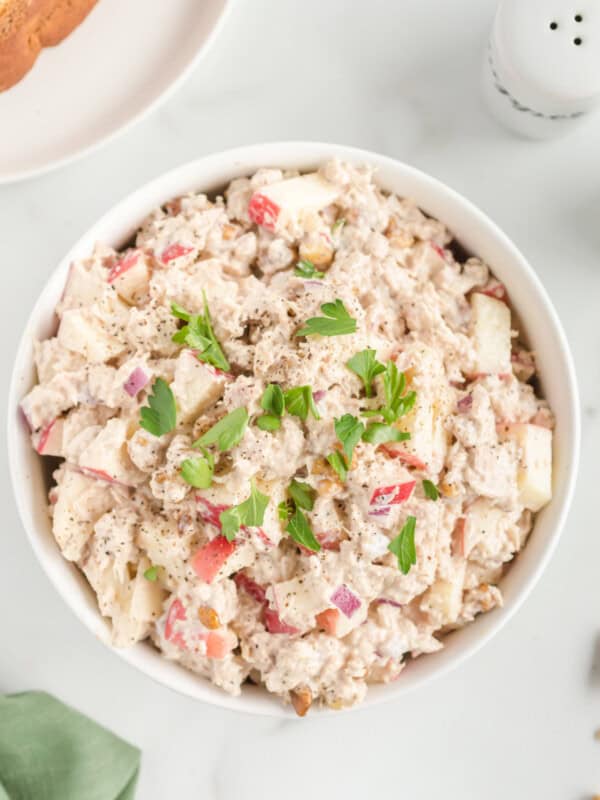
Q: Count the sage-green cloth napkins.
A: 1